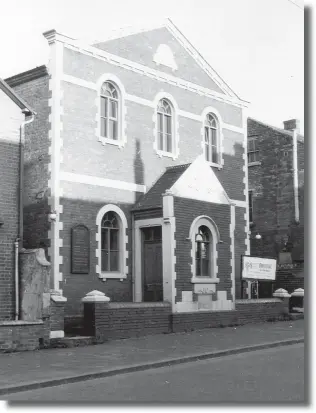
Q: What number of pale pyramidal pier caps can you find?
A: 3